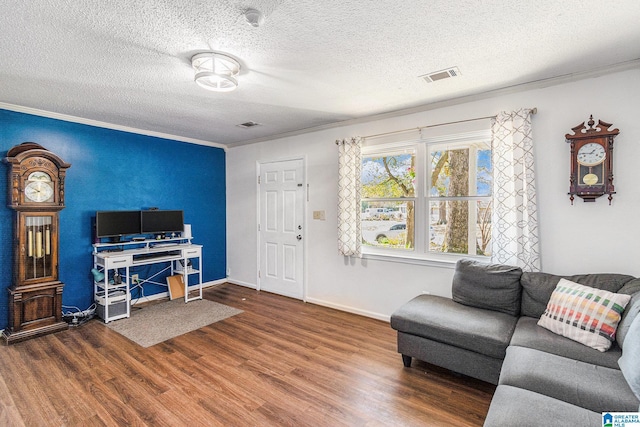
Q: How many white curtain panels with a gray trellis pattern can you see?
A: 2